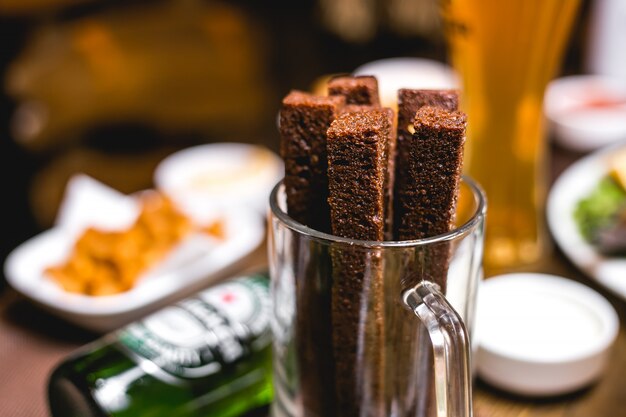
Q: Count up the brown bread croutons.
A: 5